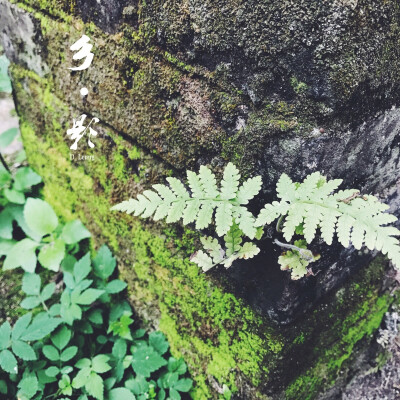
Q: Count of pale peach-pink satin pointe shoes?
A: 0